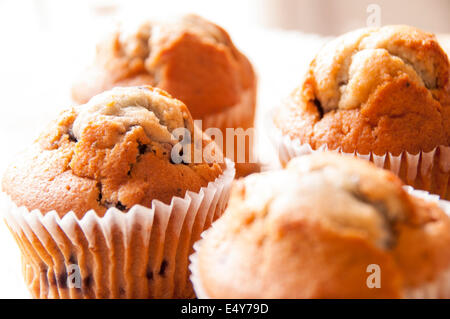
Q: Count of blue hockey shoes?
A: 0